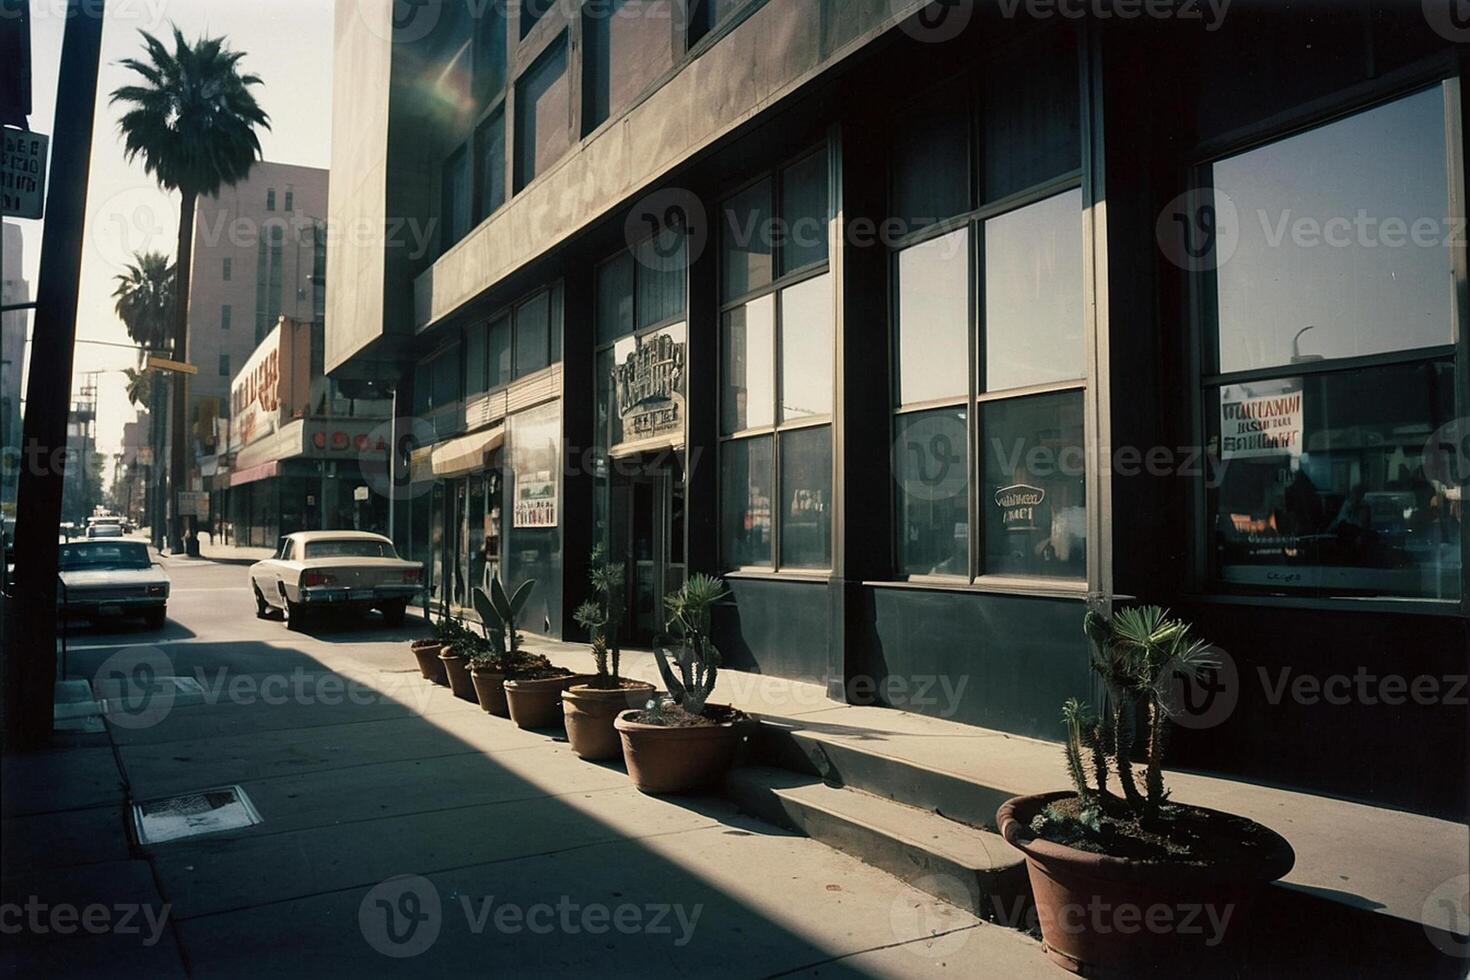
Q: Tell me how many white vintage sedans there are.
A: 2